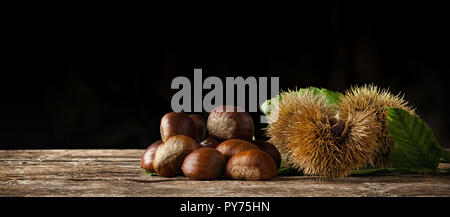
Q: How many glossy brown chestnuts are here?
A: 10